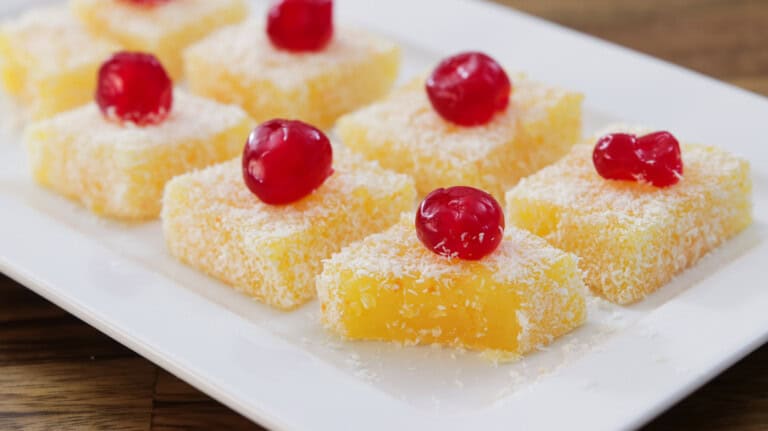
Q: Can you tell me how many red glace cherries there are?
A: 7